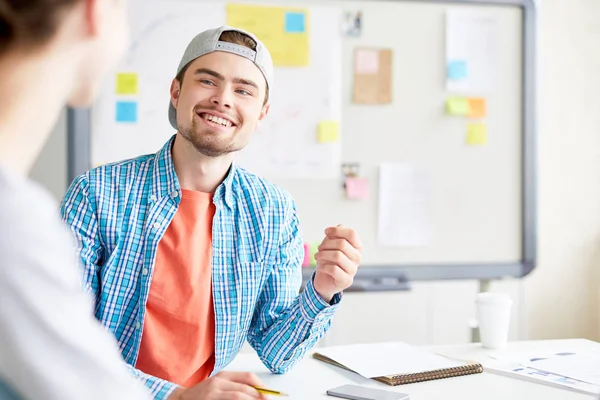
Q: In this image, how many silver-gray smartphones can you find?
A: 1